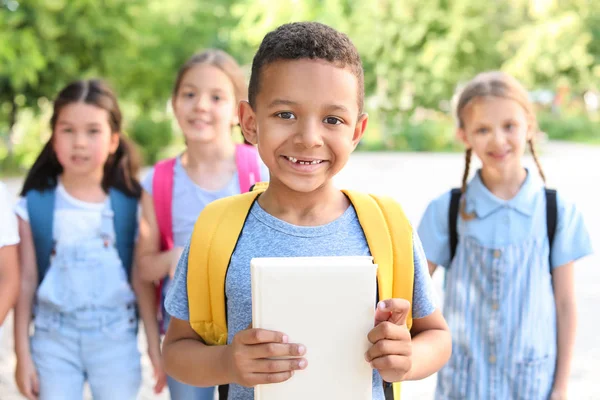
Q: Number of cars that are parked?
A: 0